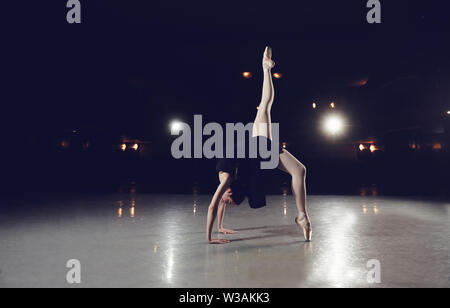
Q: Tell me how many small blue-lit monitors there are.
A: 0